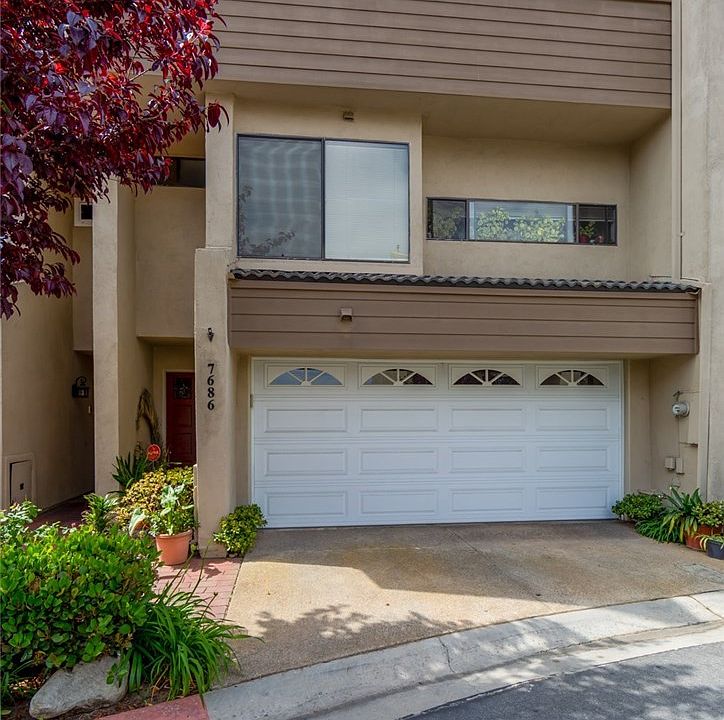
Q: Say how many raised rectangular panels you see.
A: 12